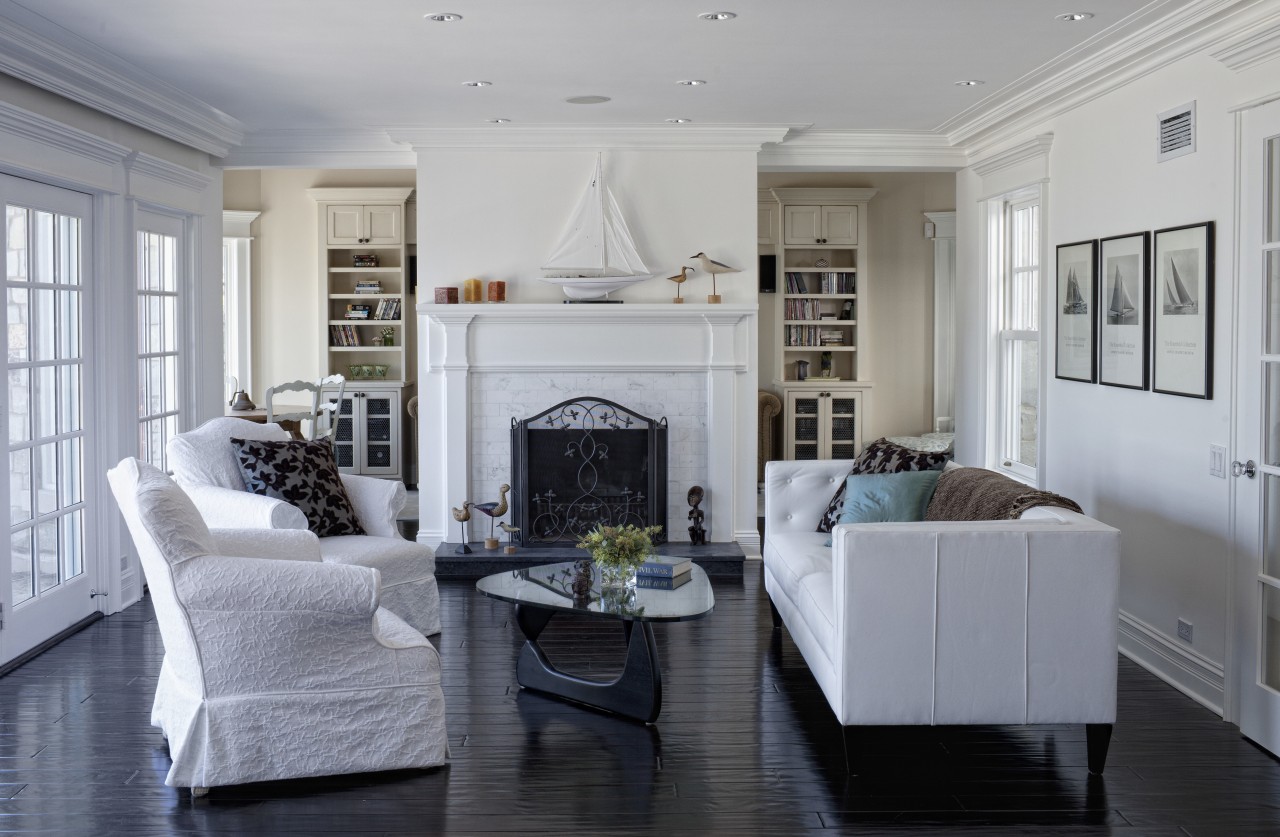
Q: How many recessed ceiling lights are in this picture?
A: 8